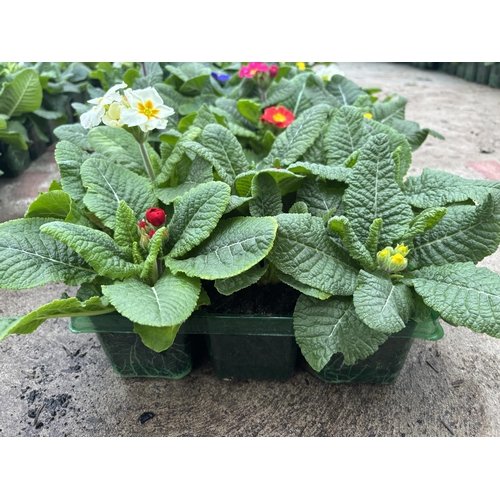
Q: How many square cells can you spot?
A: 3